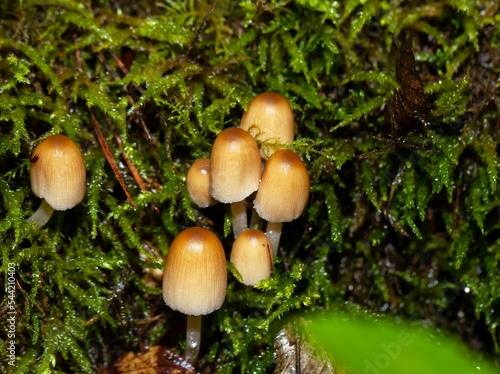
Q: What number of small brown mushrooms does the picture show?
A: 7